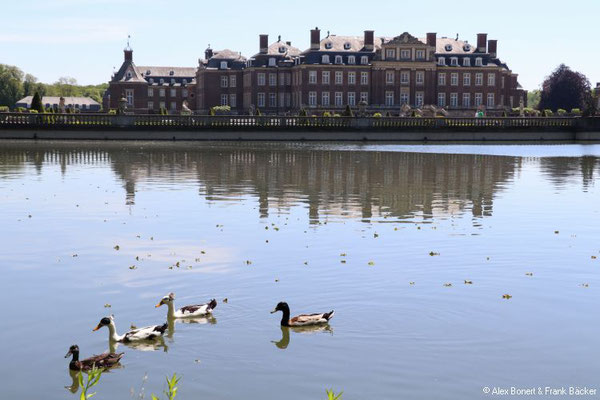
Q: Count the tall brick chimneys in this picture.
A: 6